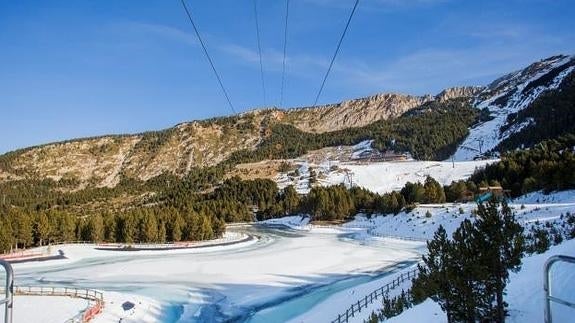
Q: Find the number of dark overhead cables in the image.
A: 4